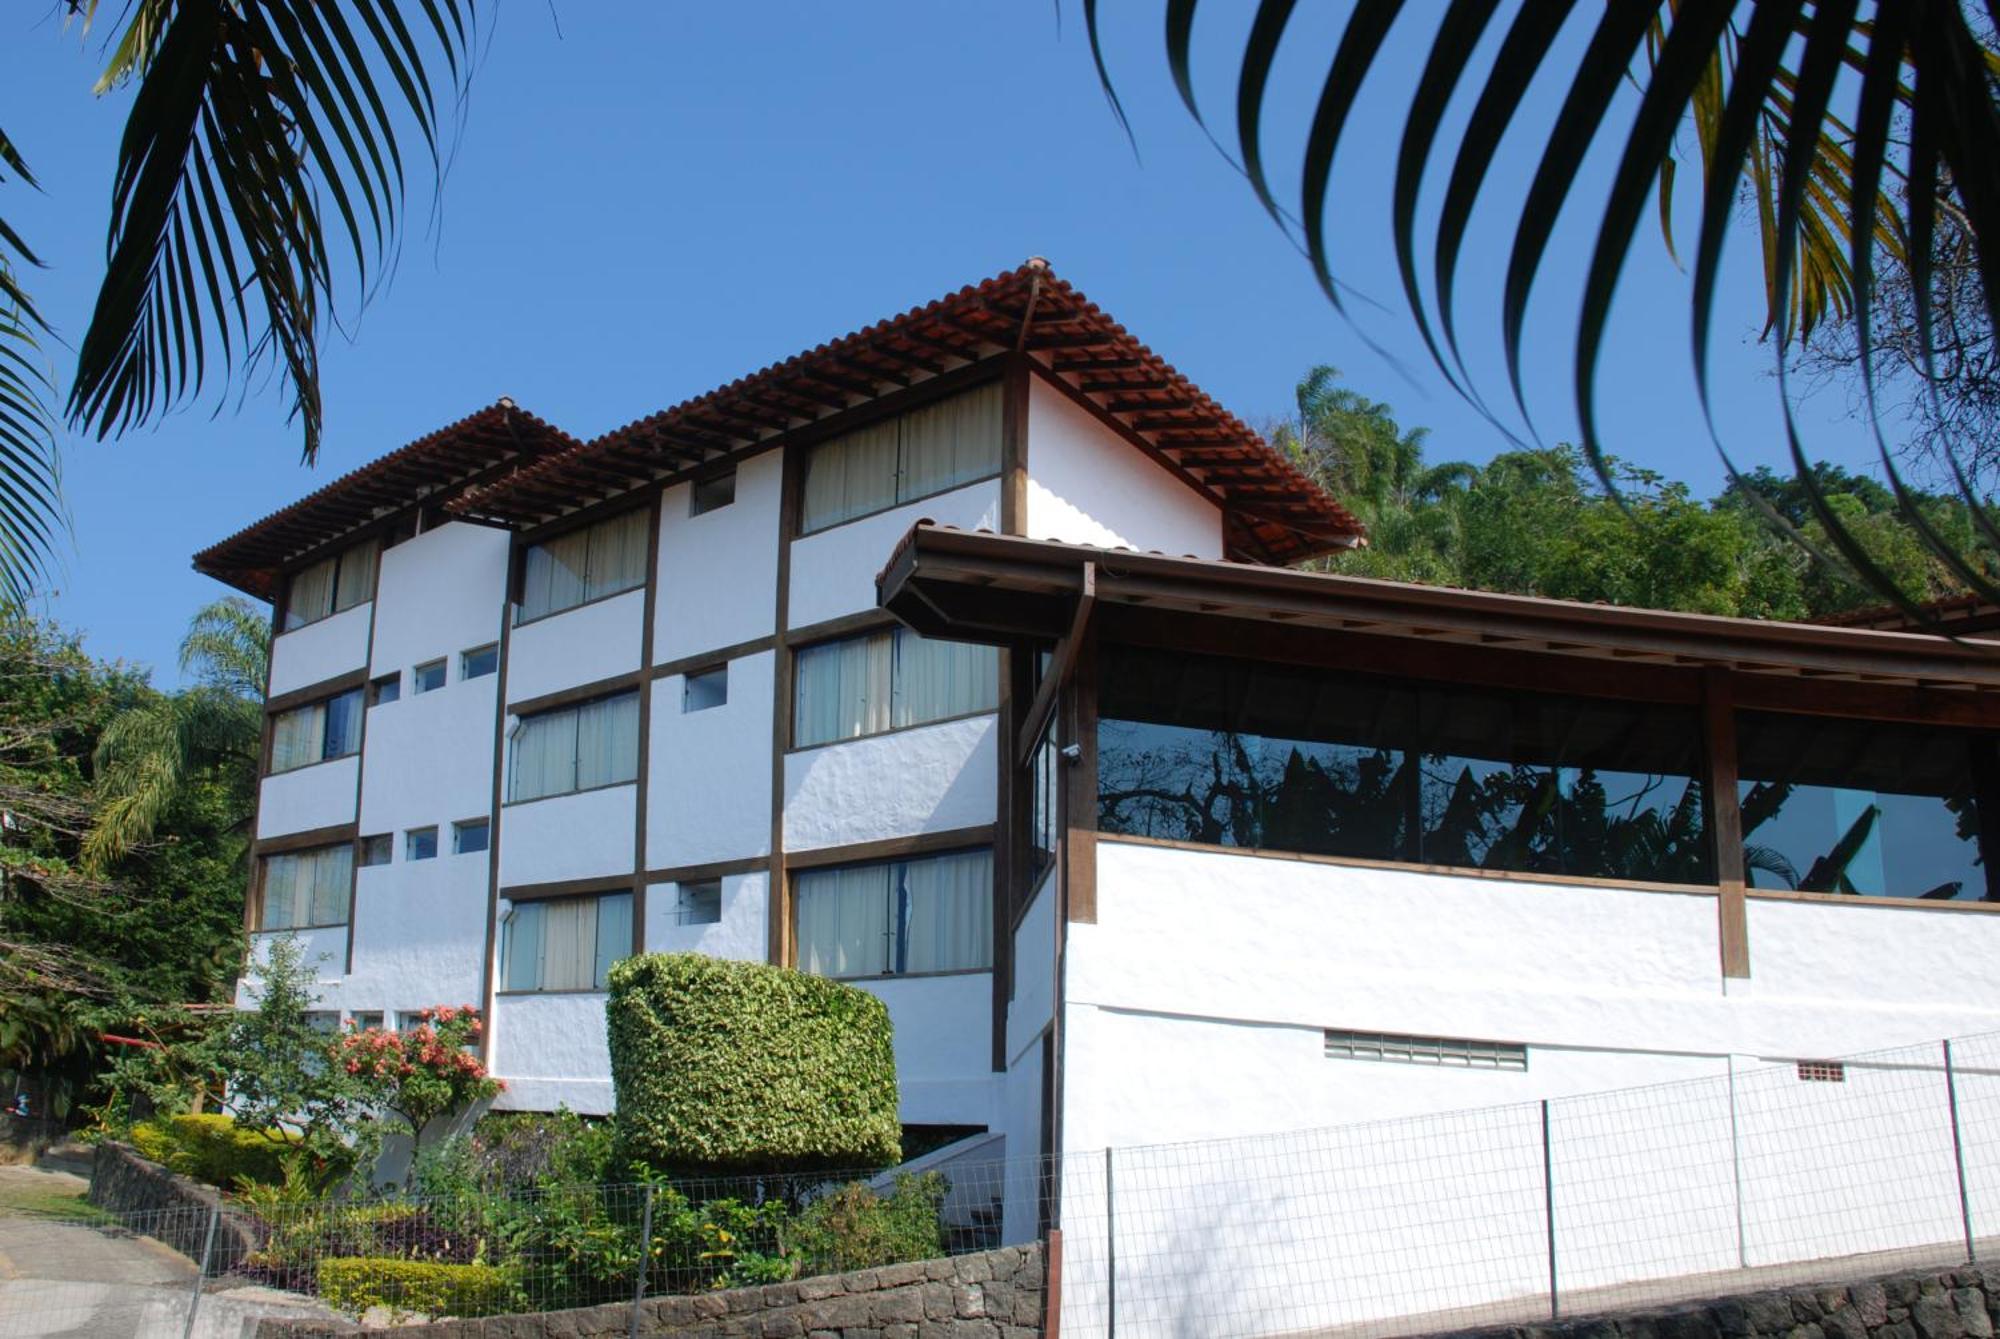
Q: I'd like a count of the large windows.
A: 11